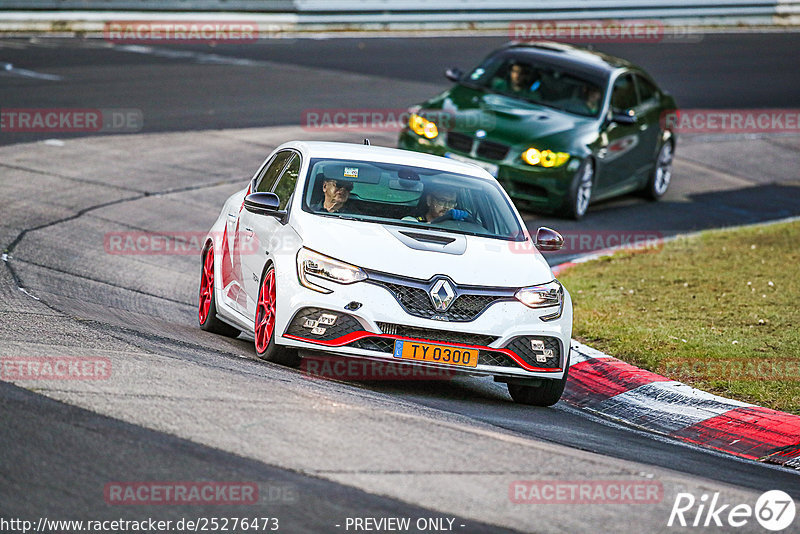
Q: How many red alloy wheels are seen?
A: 2